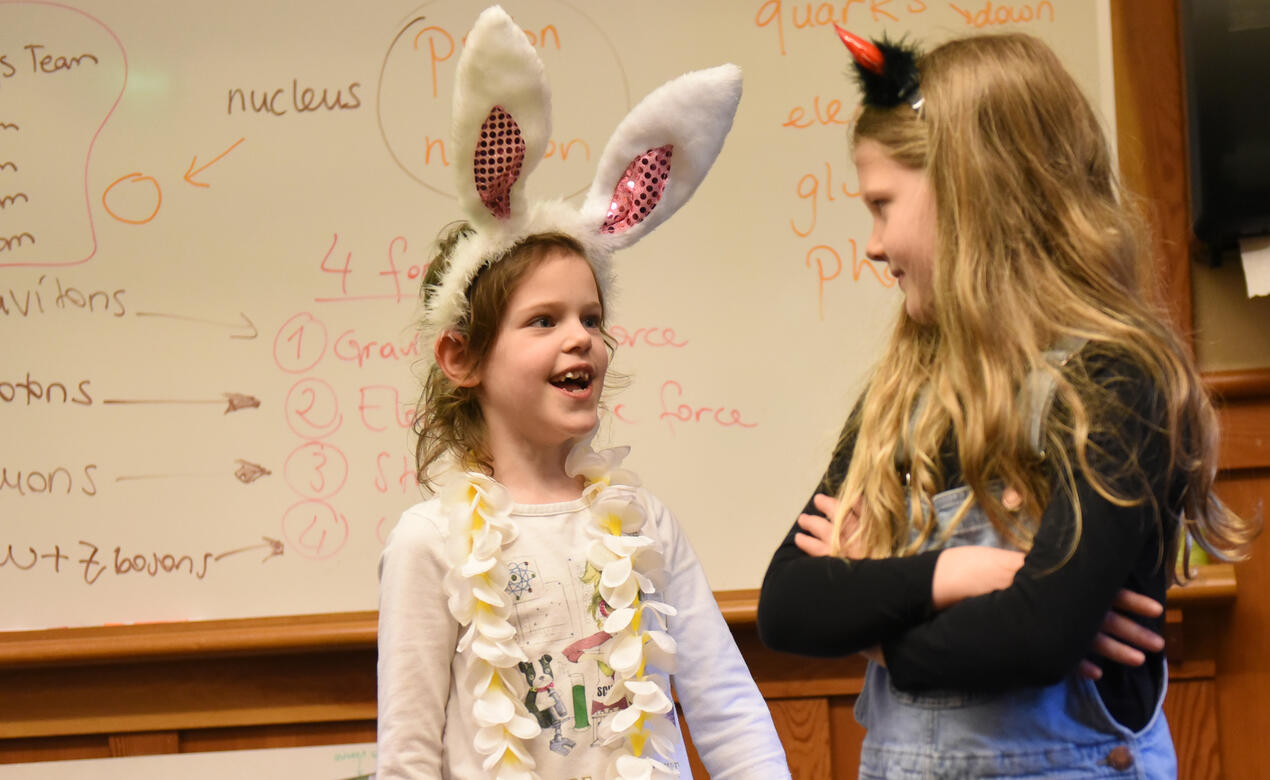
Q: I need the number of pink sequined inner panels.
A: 2